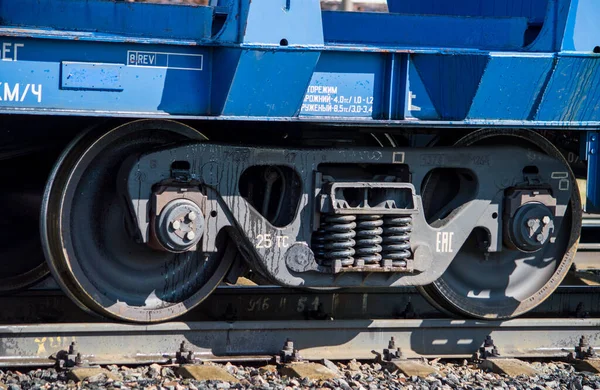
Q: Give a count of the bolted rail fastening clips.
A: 6